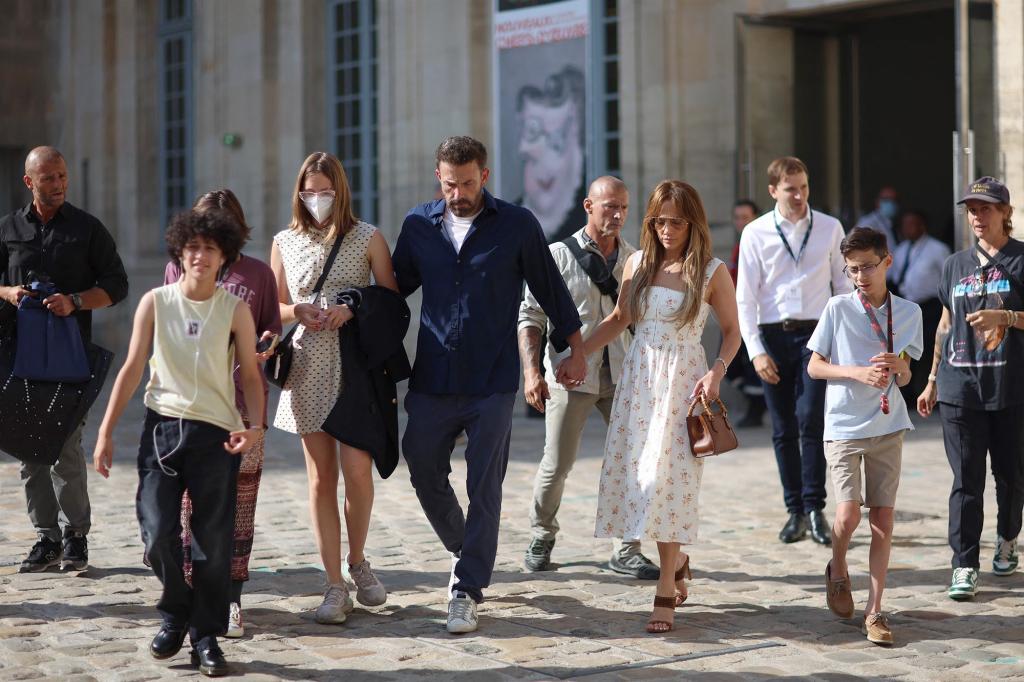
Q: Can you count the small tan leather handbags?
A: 1